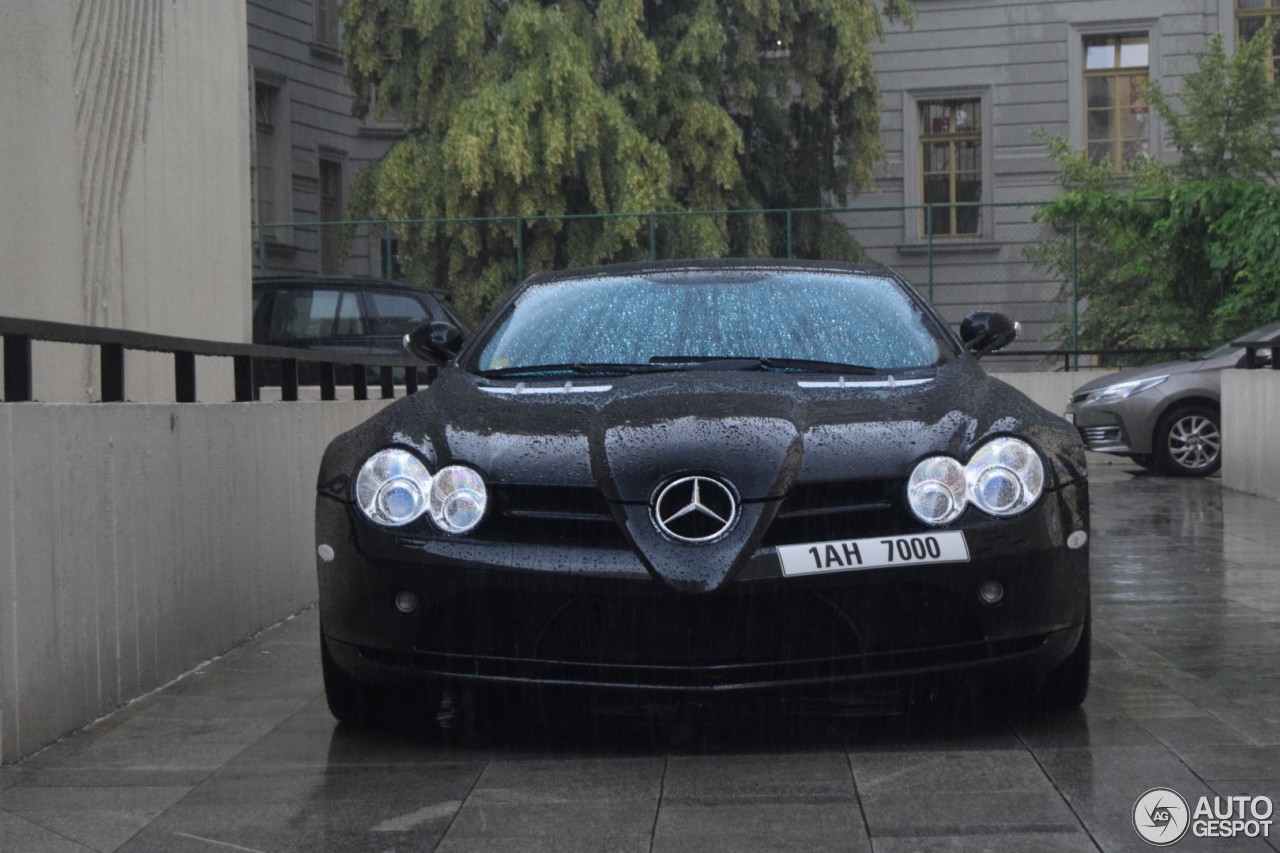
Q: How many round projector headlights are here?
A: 4